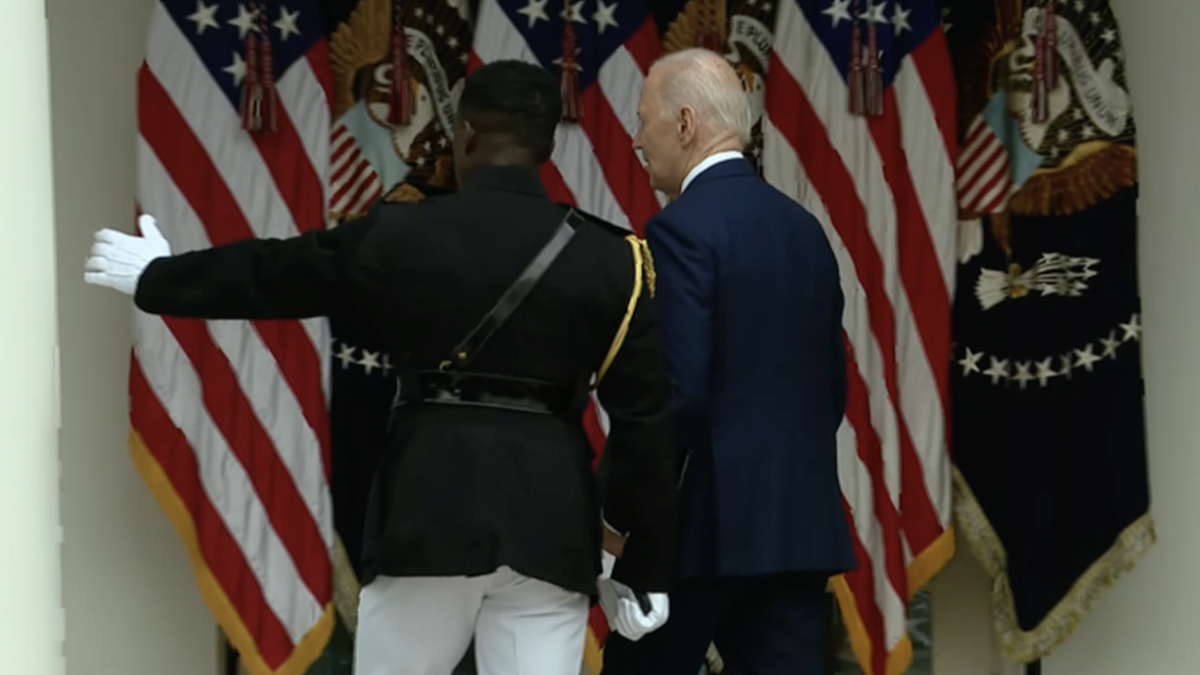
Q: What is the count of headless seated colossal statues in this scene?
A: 0